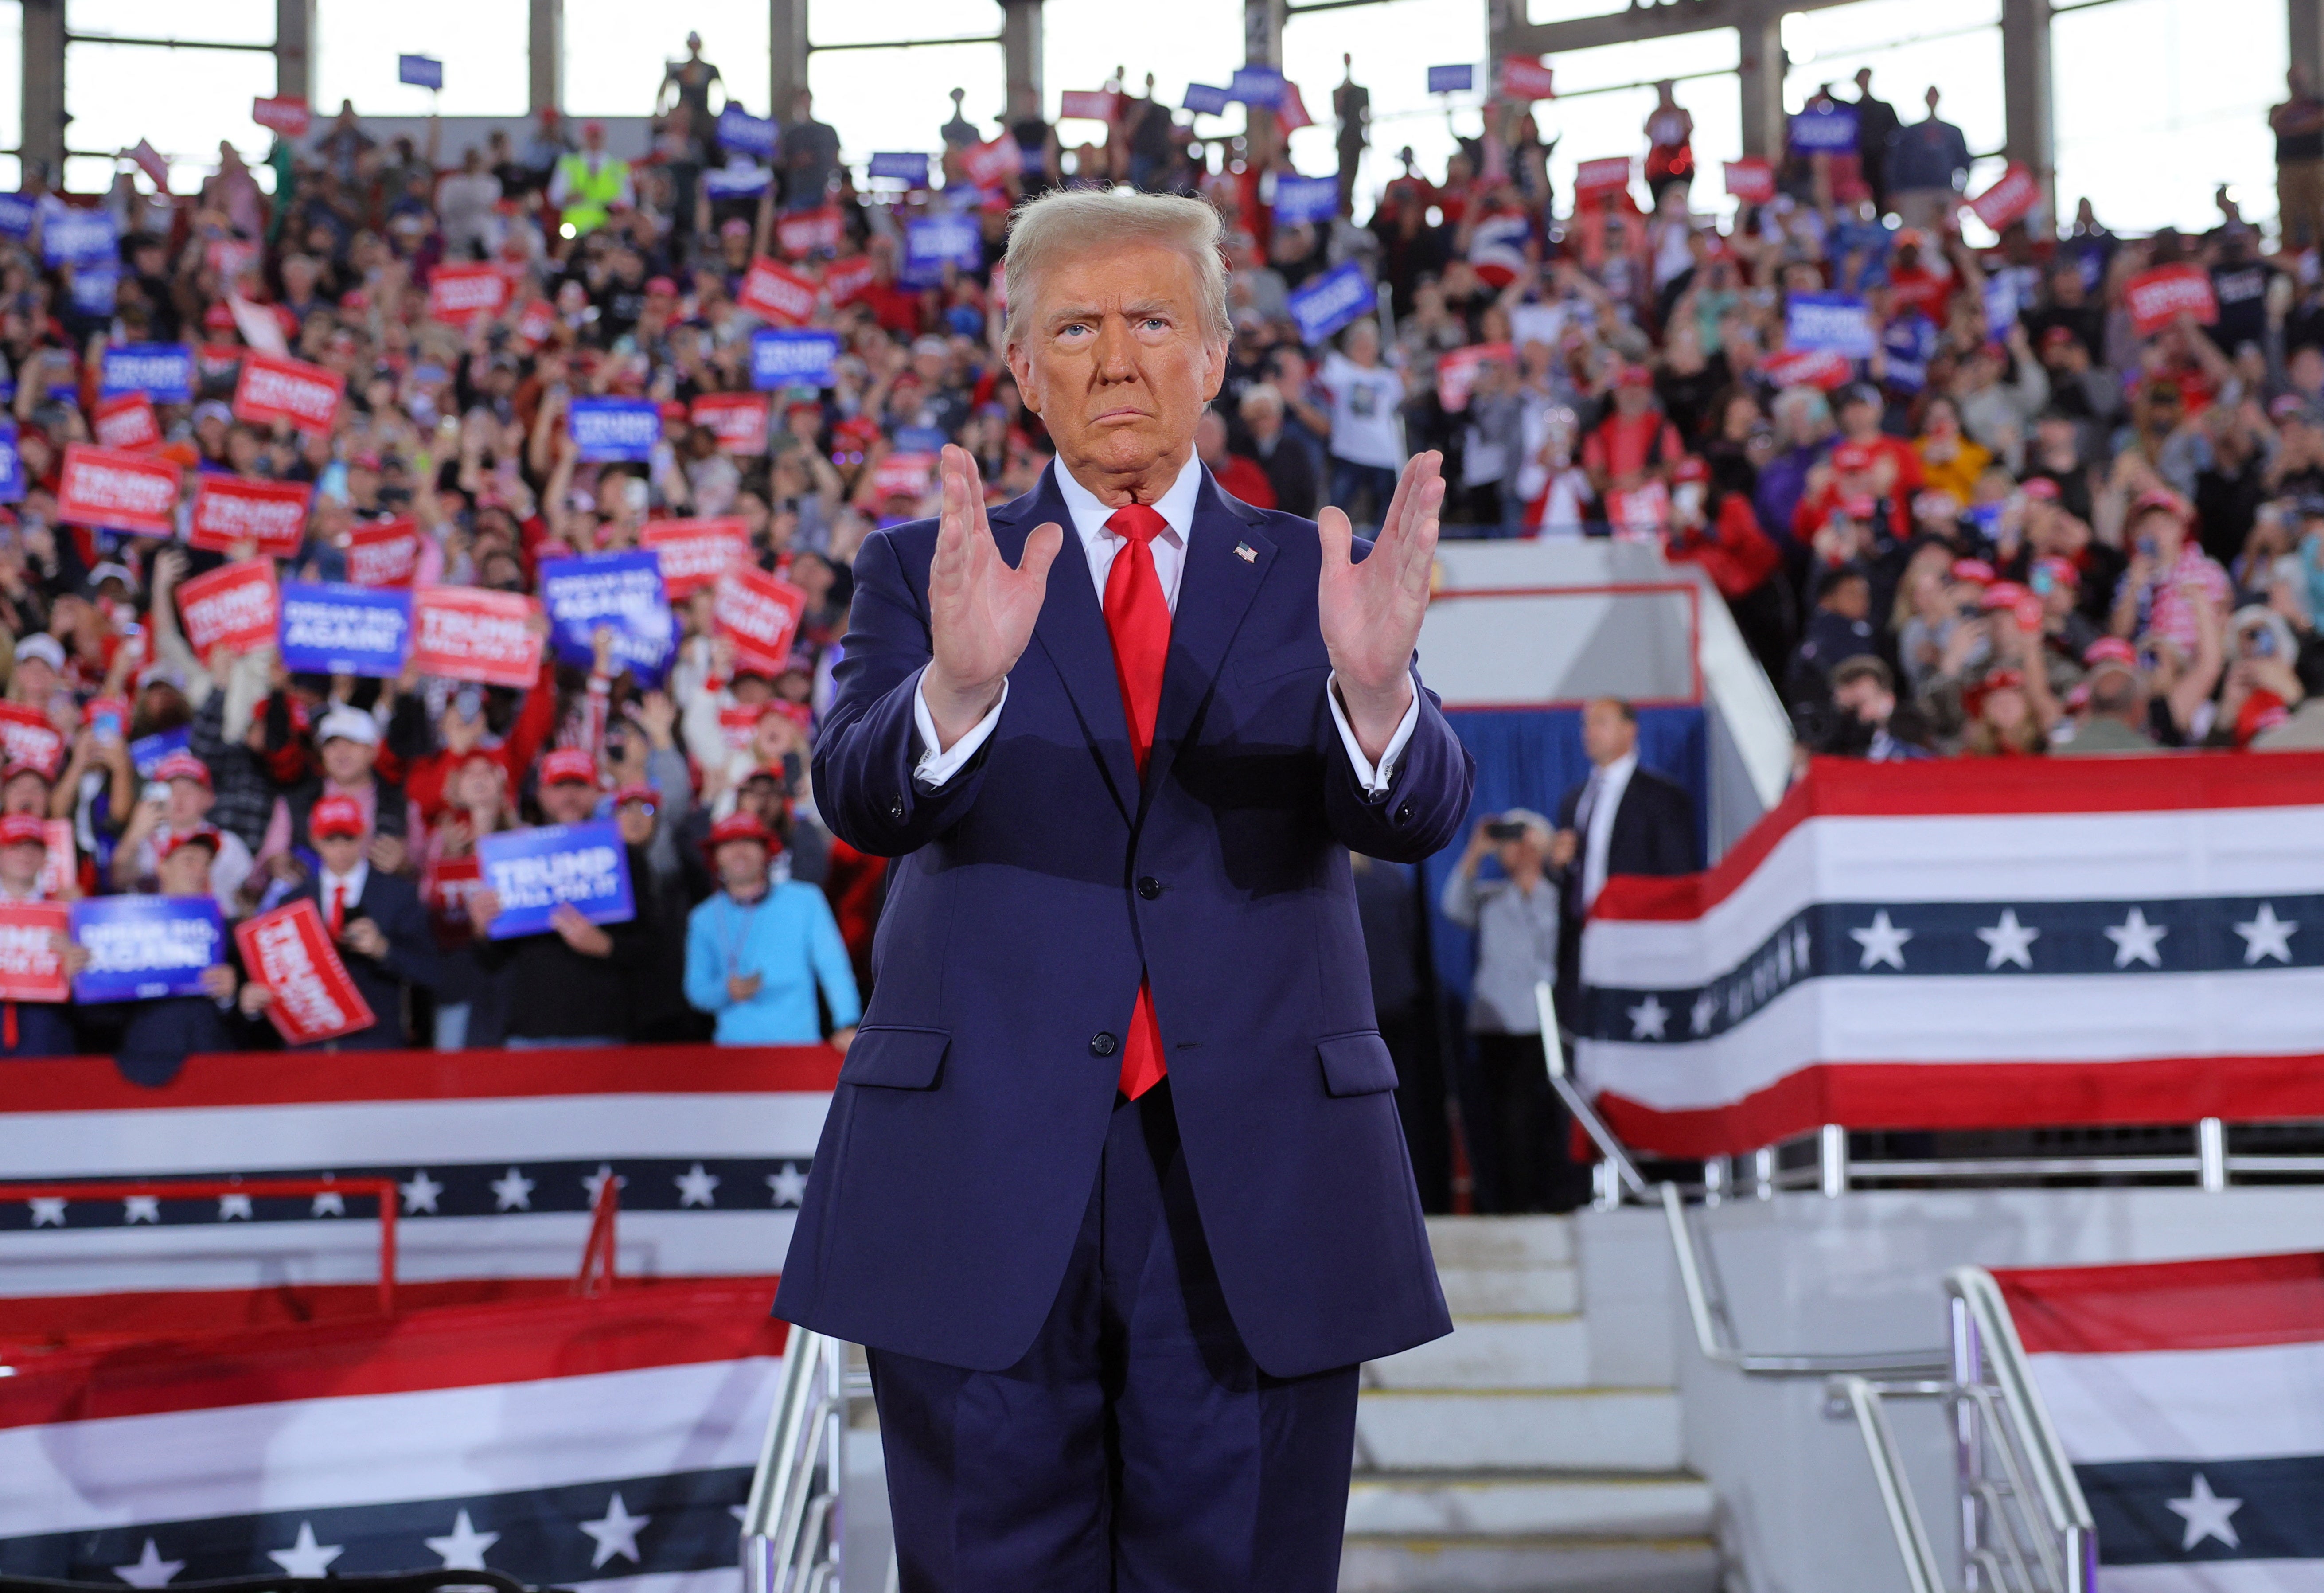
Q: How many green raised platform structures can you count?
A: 0